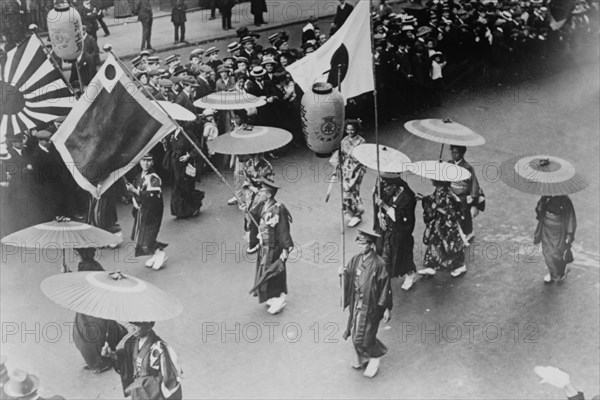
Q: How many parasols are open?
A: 9